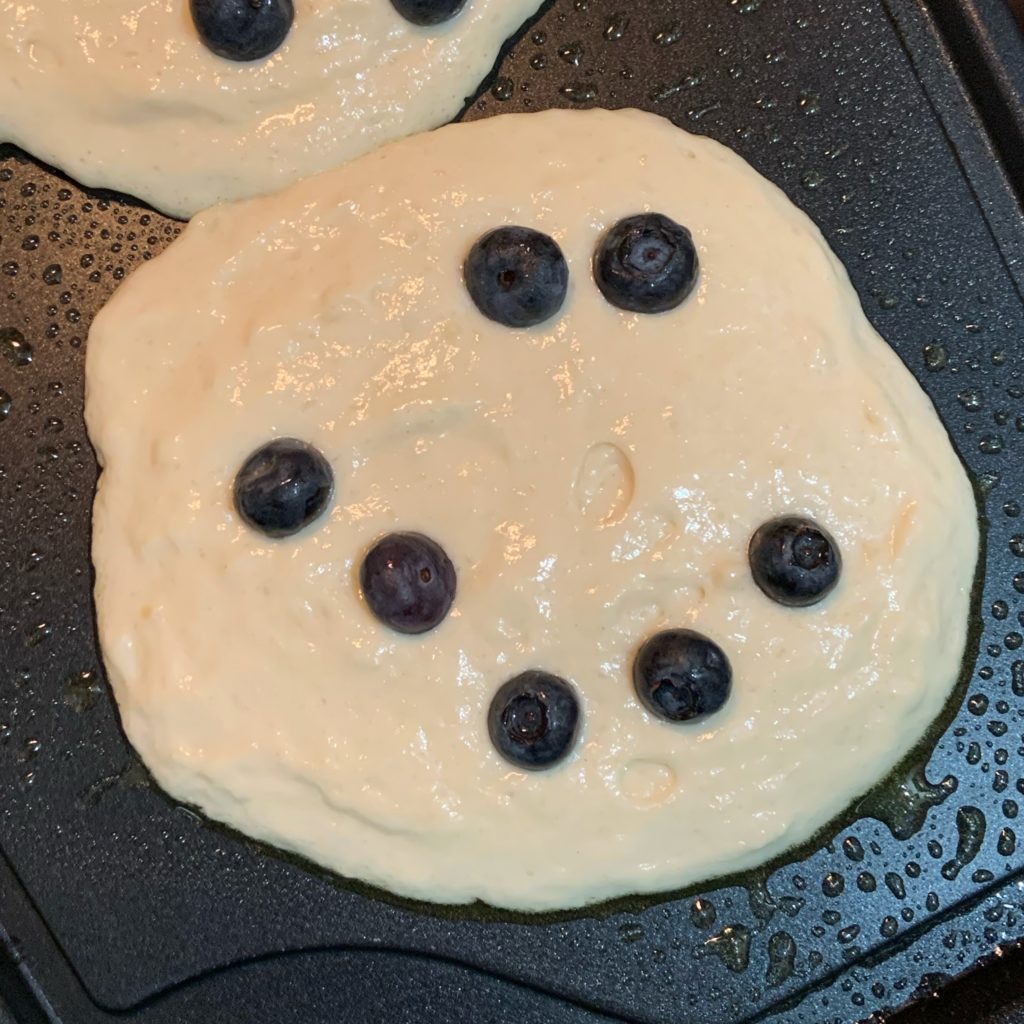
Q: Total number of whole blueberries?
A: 7